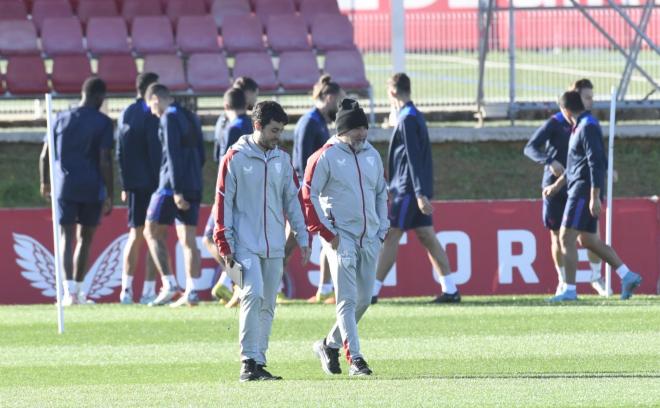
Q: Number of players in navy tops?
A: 9